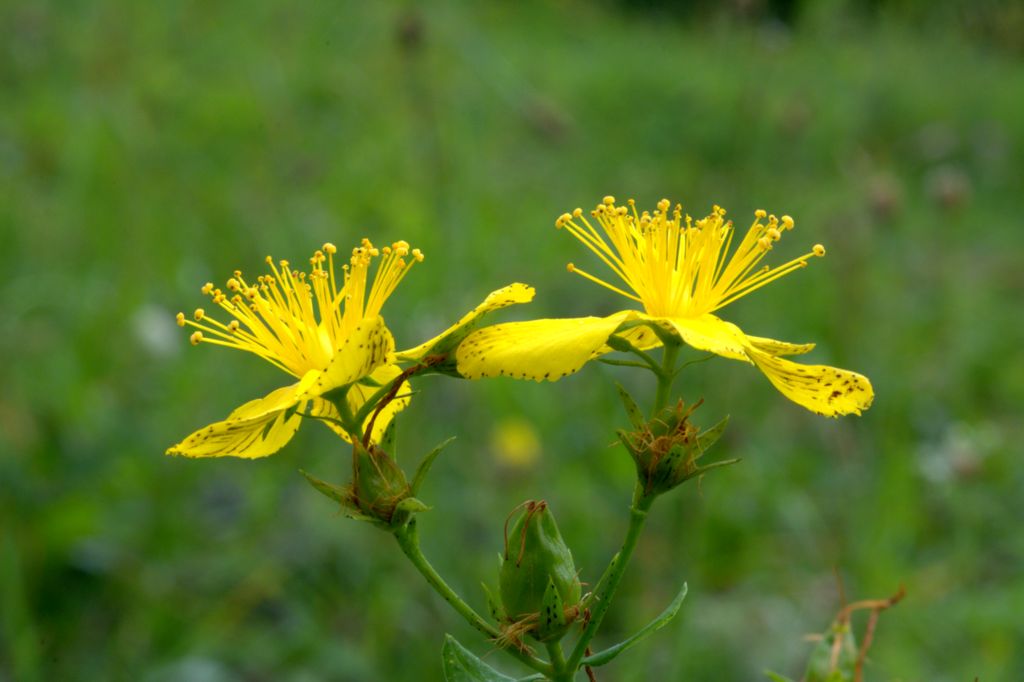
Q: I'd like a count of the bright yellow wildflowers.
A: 2